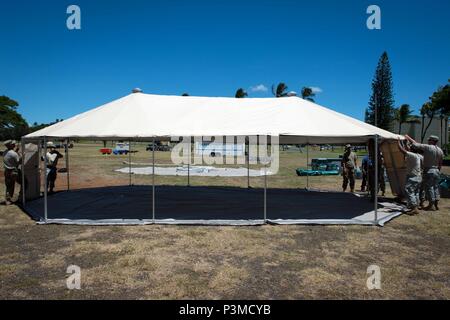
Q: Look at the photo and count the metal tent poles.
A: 10